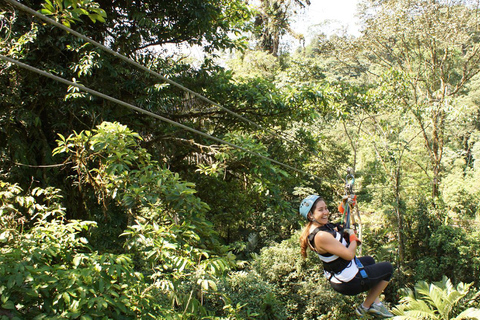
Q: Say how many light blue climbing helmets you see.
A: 1